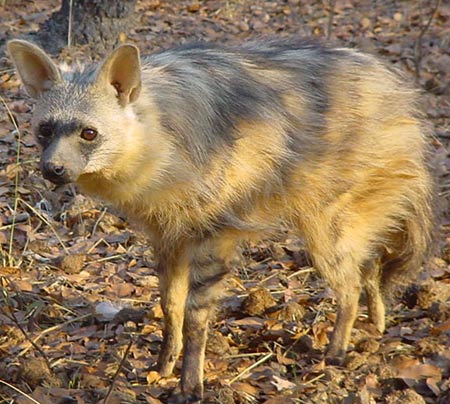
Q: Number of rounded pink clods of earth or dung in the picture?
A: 0